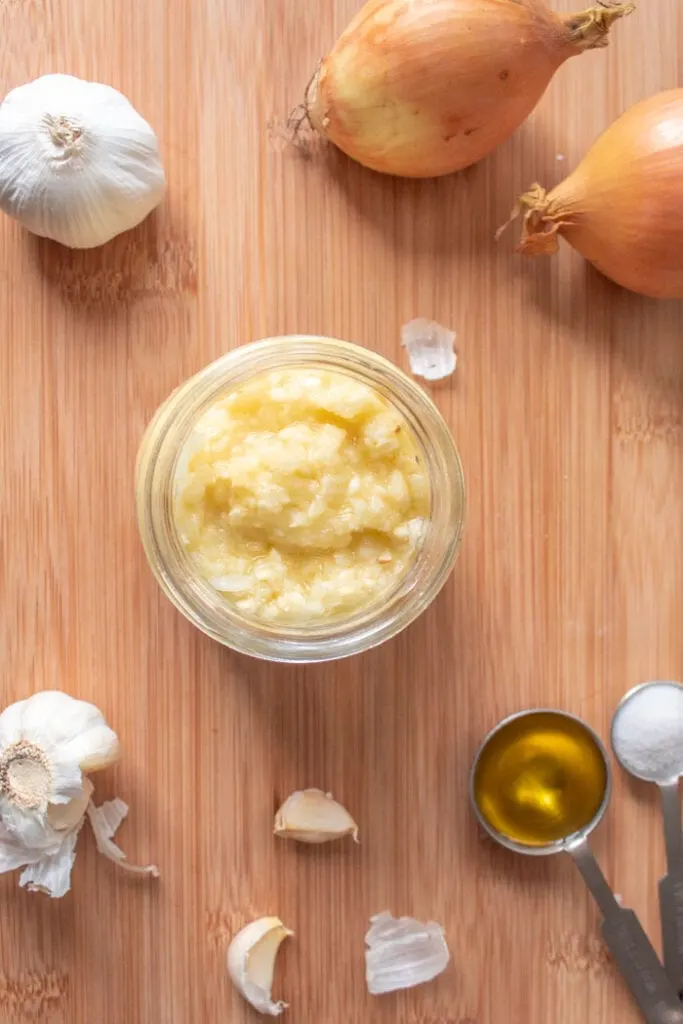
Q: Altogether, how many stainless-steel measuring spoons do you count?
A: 2